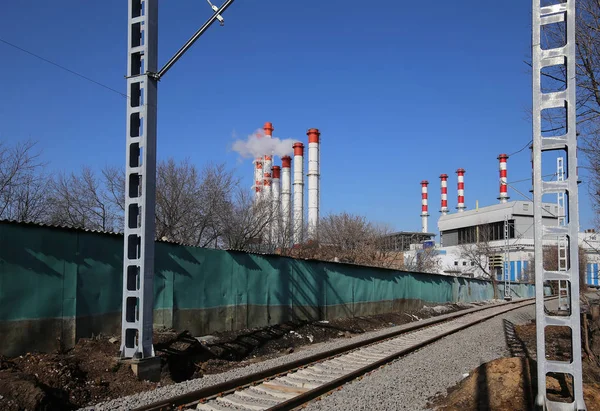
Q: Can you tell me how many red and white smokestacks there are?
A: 10